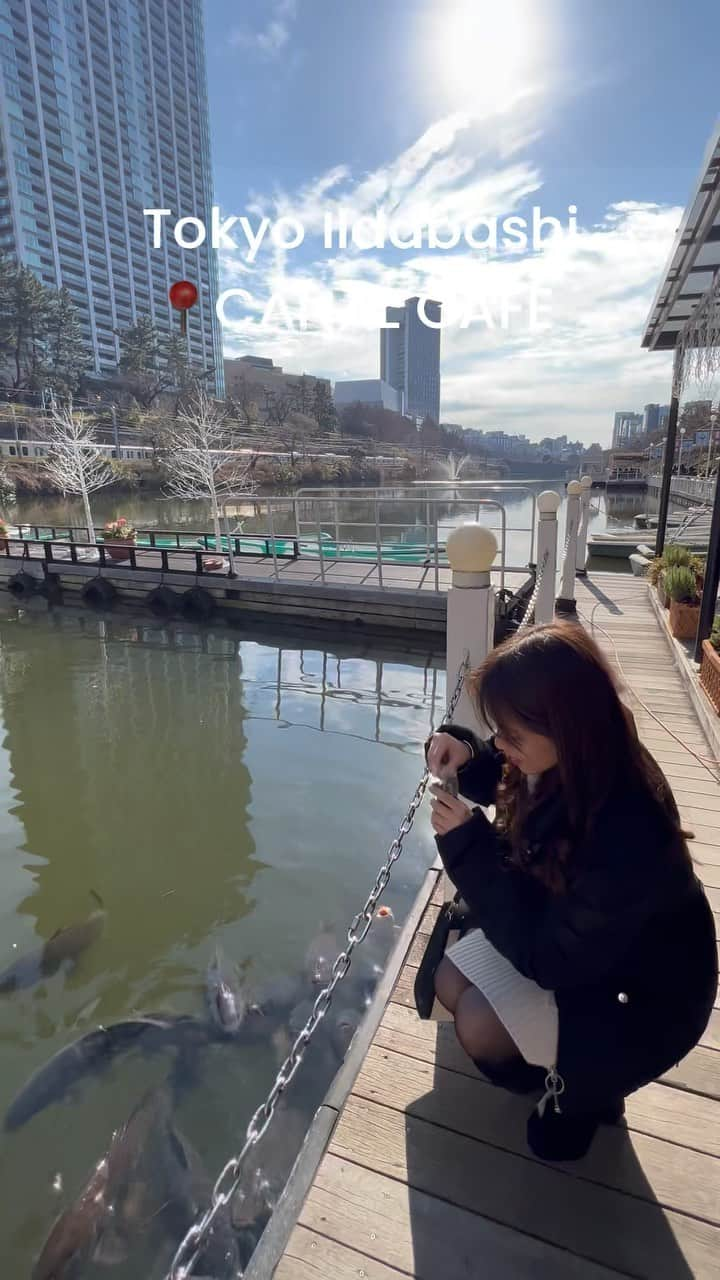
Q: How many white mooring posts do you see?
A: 4